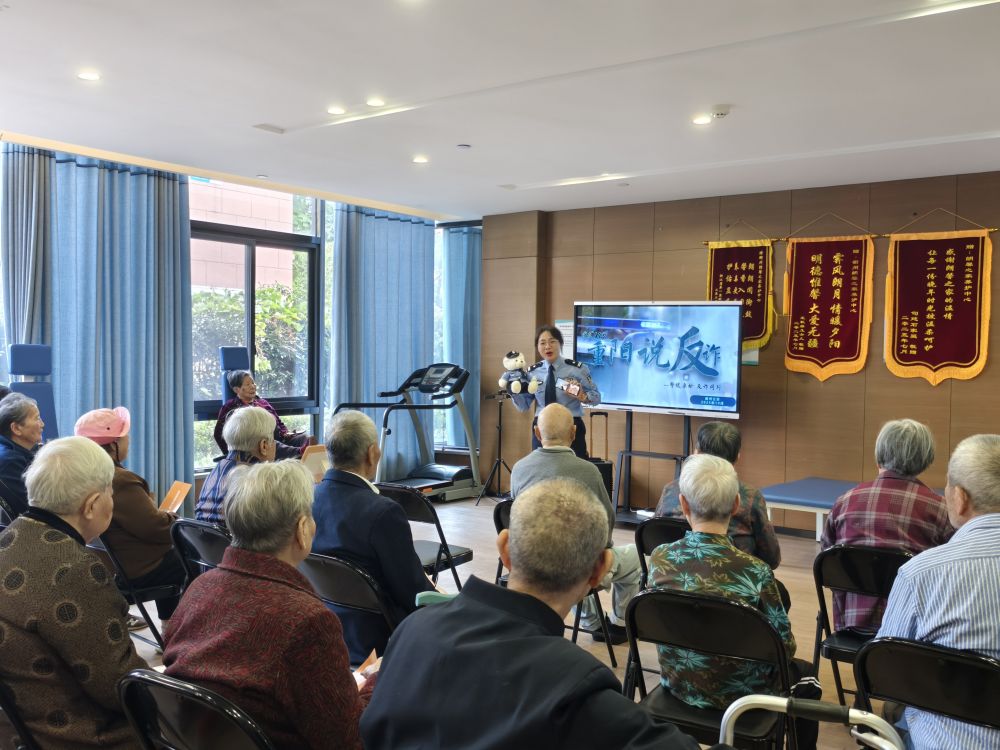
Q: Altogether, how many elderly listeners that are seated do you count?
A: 13